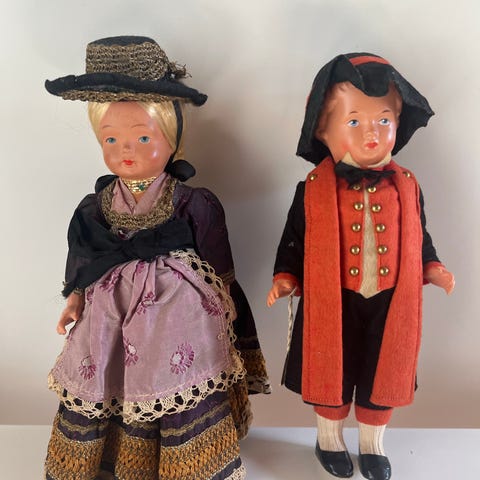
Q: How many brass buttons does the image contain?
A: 12